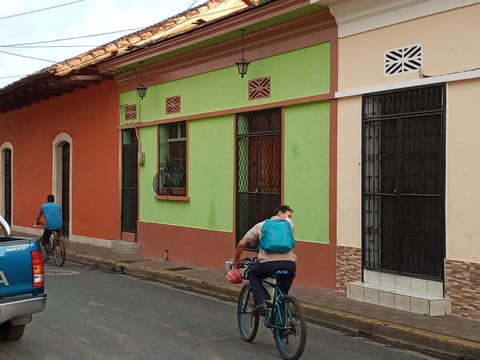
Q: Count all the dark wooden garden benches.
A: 0